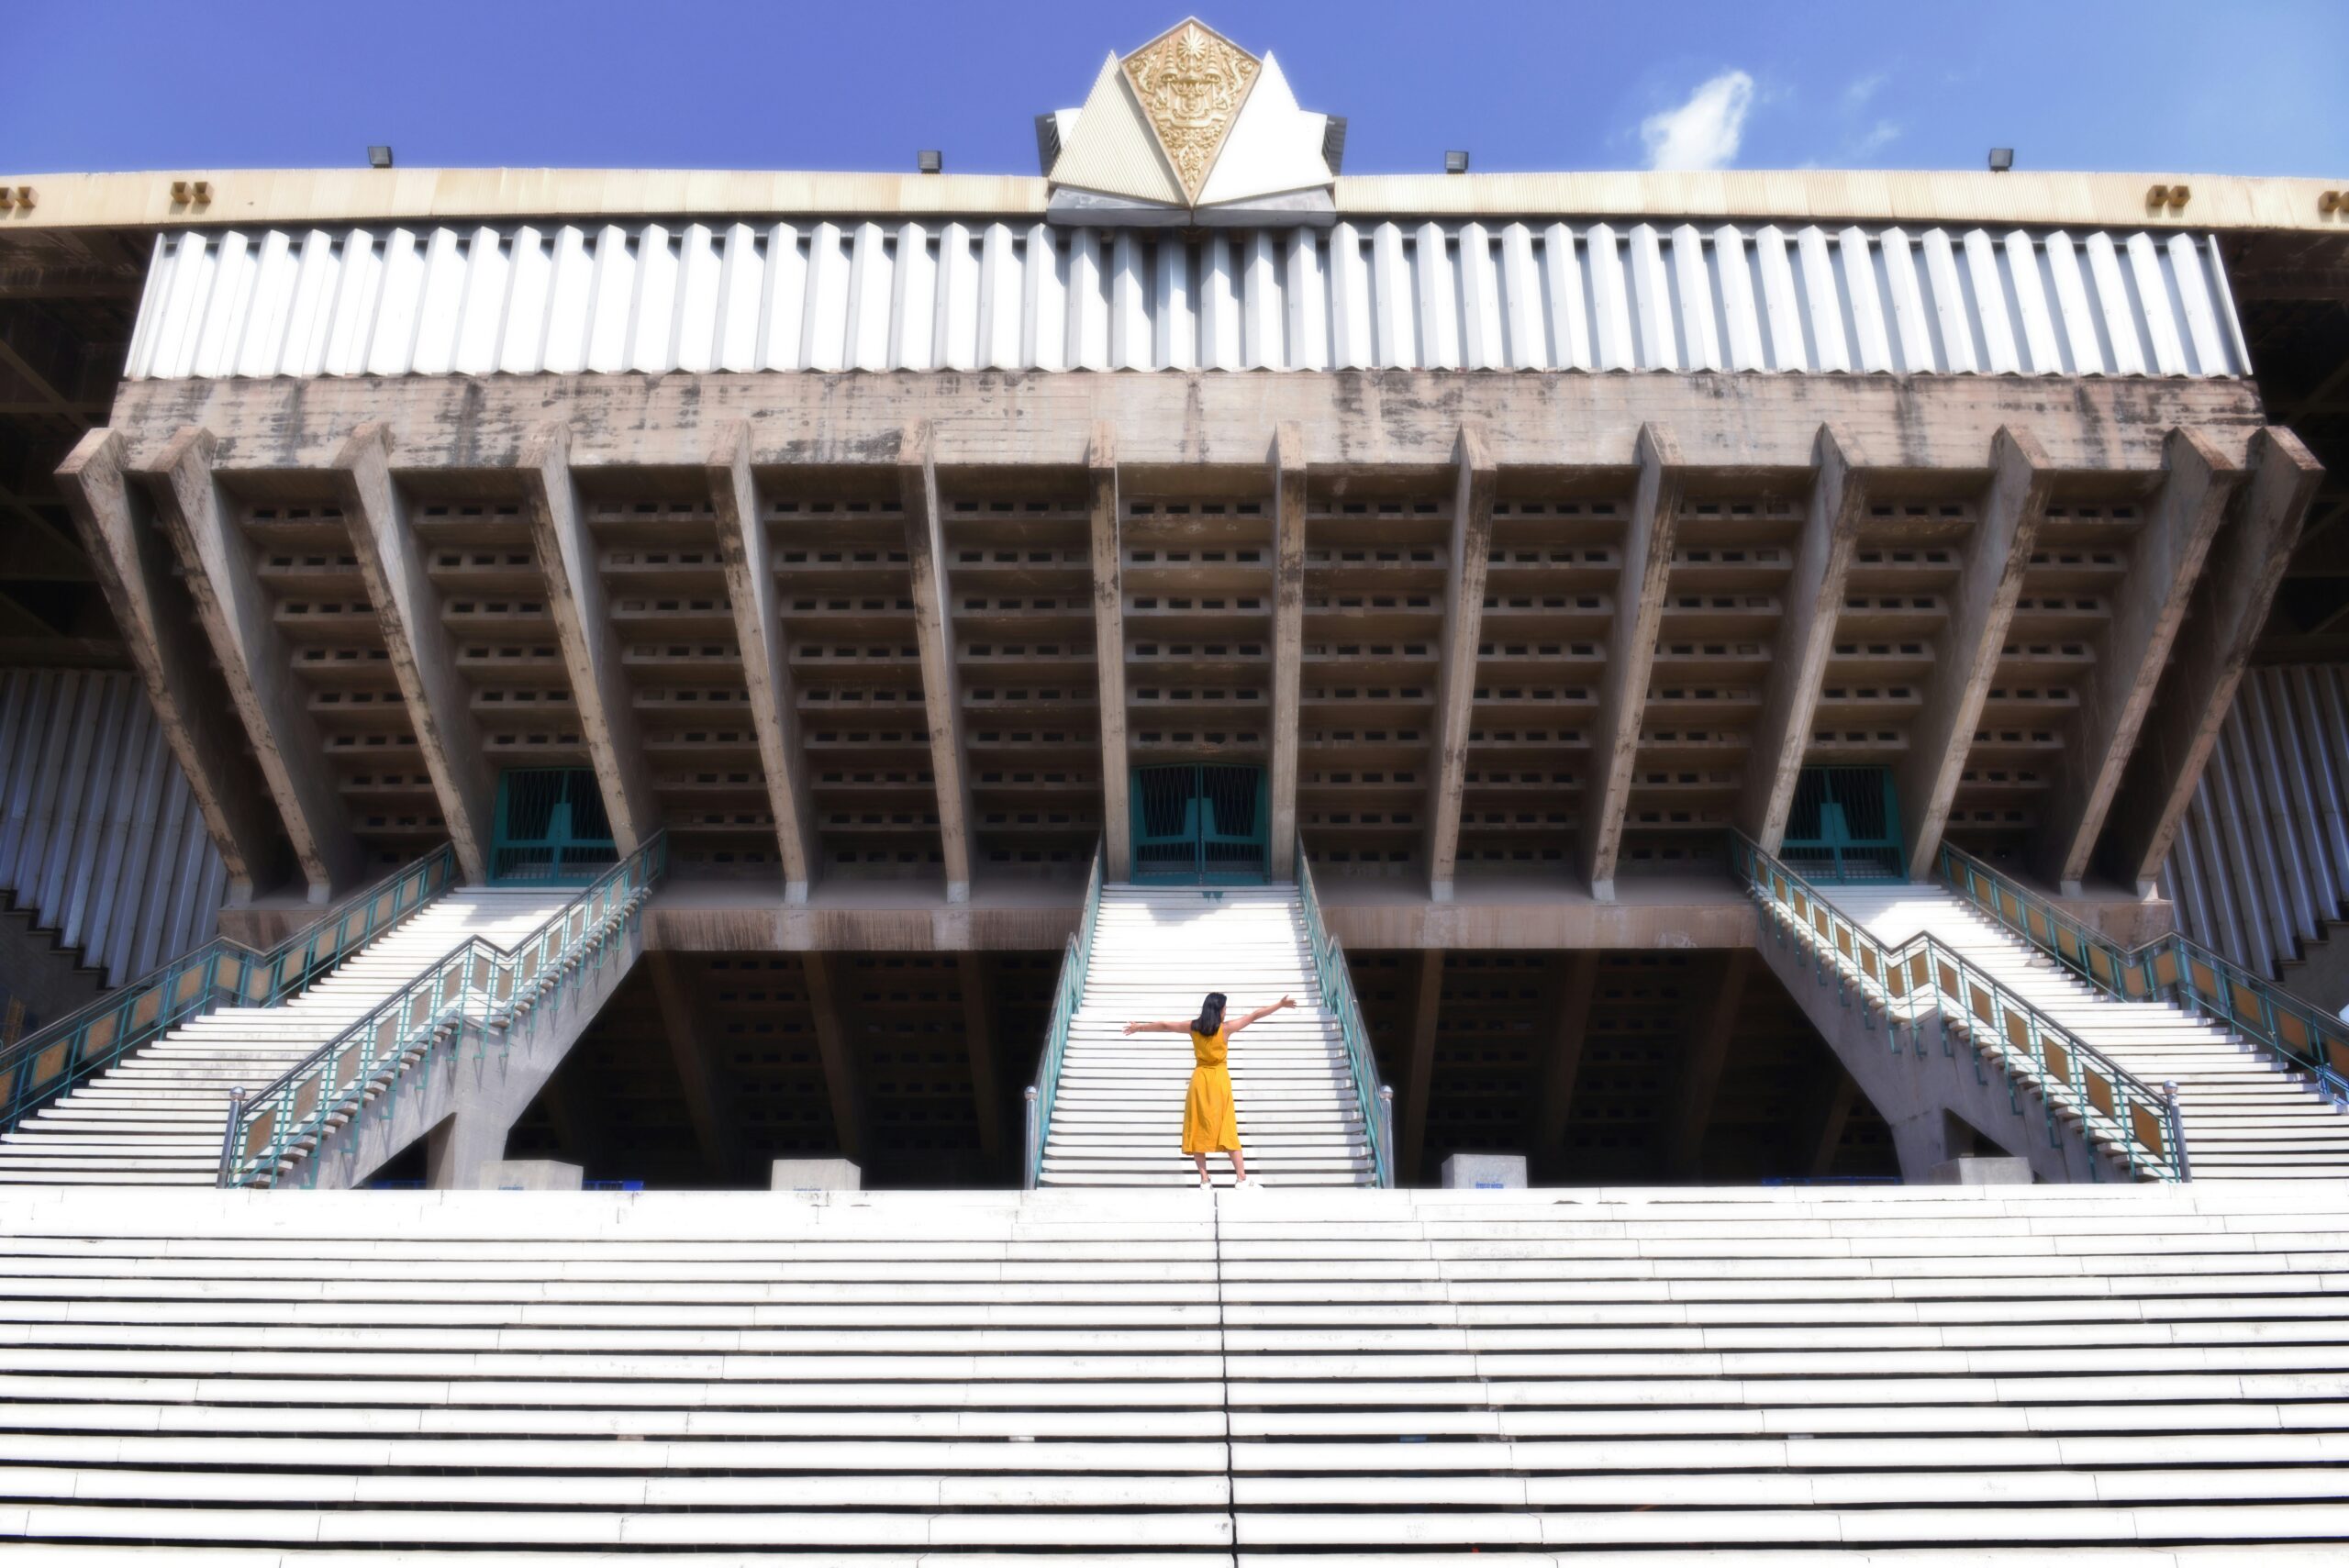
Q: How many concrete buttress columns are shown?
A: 14